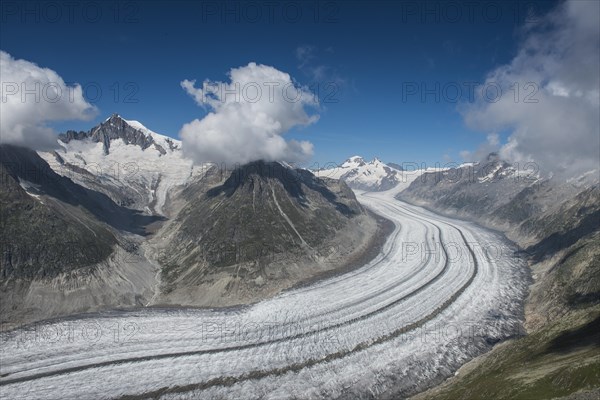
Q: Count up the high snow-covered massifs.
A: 2